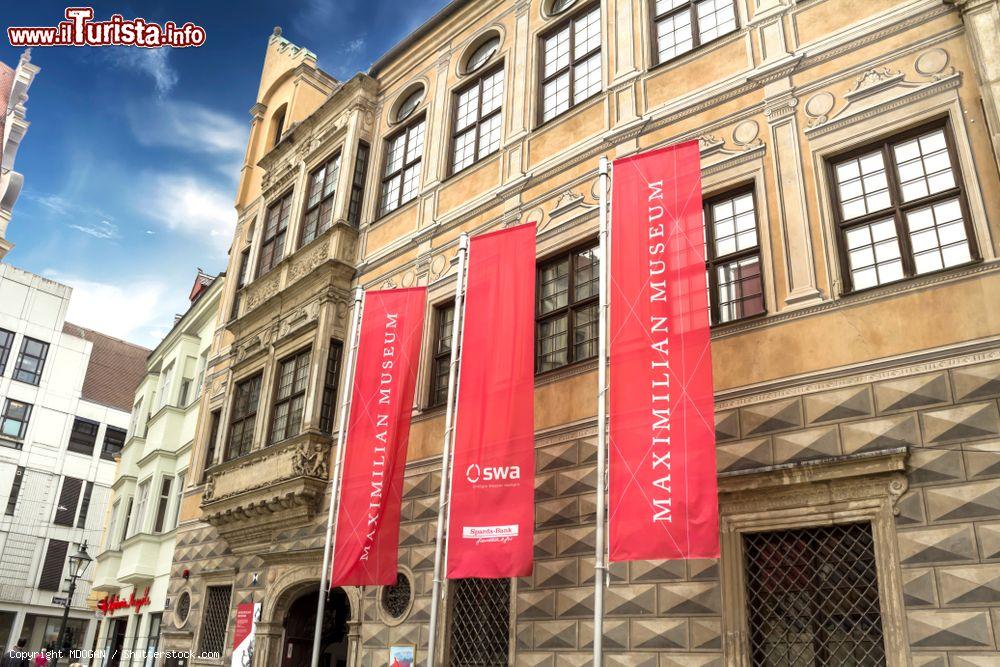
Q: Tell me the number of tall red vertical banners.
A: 3